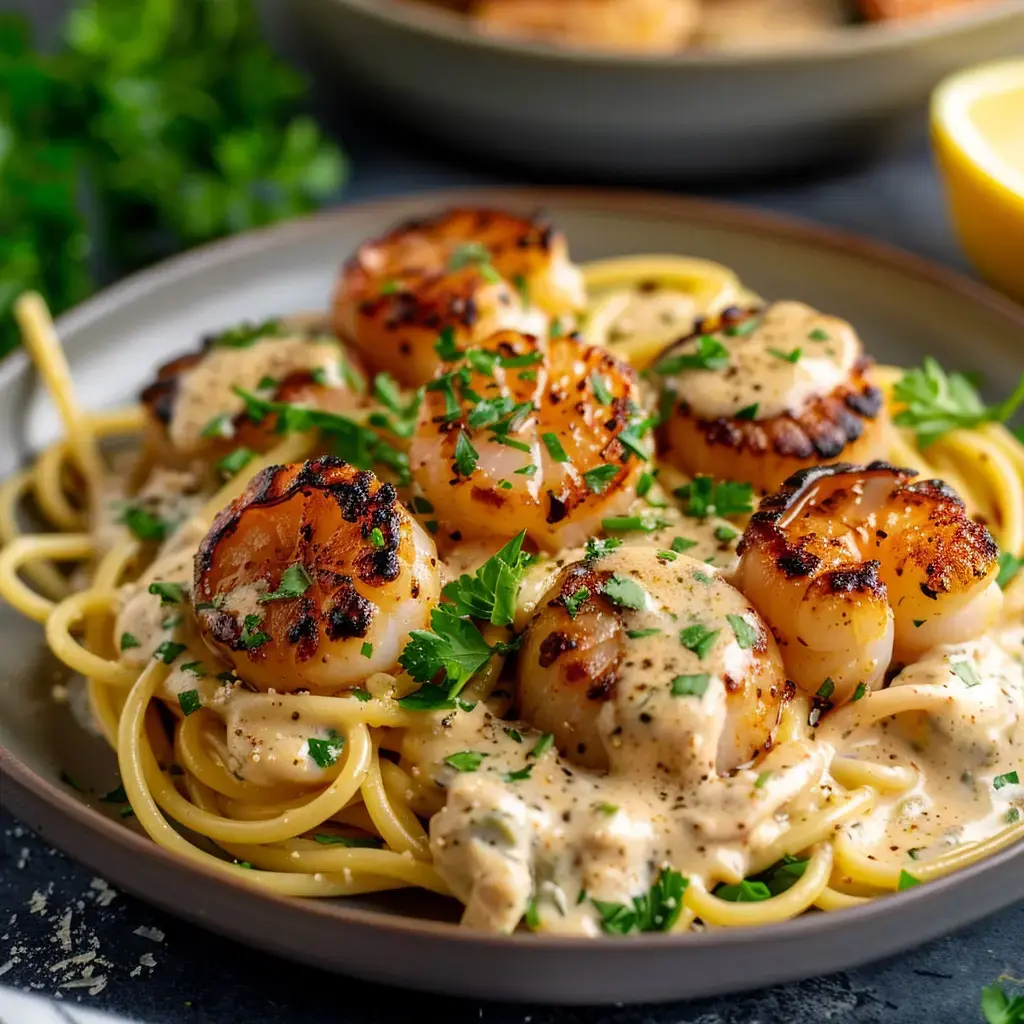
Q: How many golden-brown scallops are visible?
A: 7